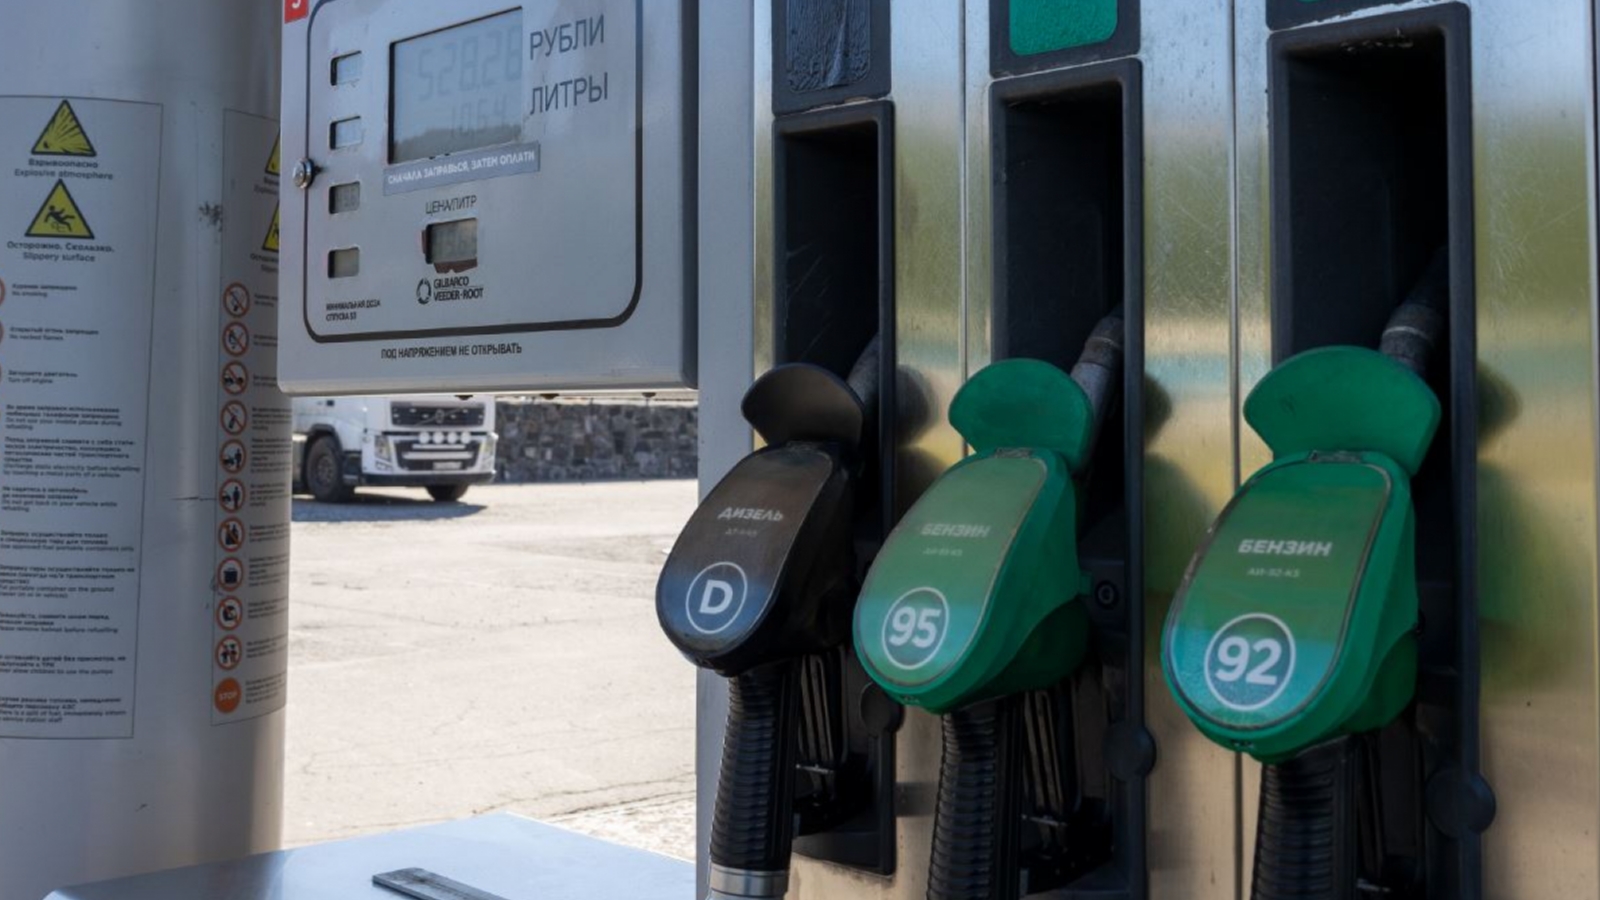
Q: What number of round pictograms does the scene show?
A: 11